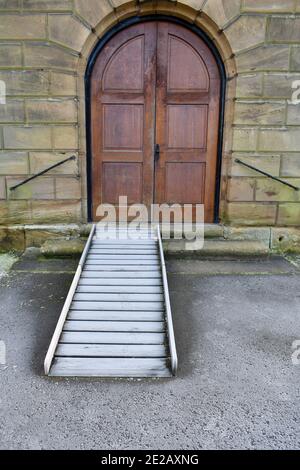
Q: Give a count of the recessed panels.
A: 6